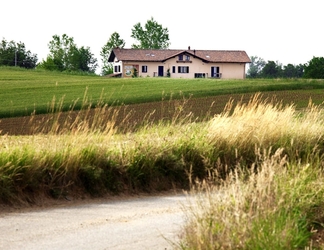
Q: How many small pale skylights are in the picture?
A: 3